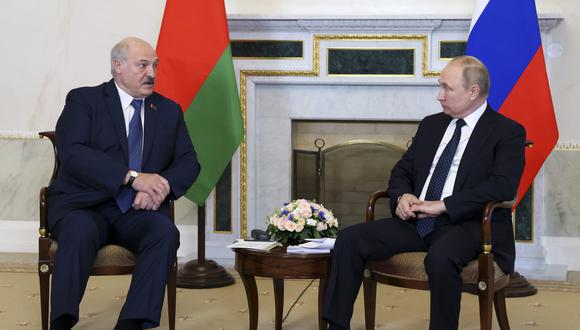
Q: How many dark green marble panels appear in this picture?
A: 5